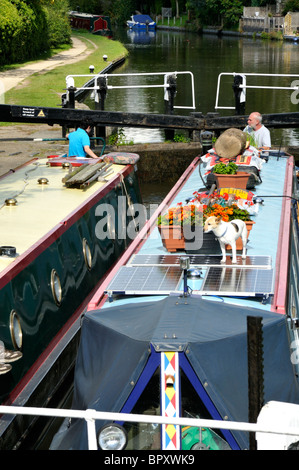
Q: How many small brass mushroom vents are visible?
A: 3